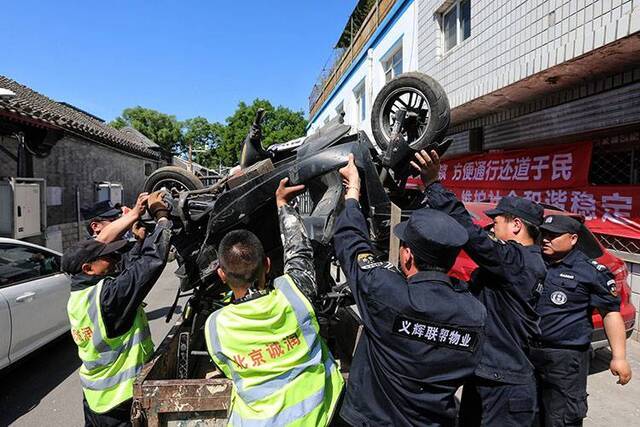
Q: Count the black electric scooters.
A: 1